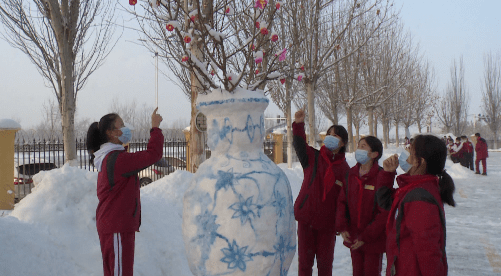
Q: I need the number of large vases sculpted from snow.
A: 1